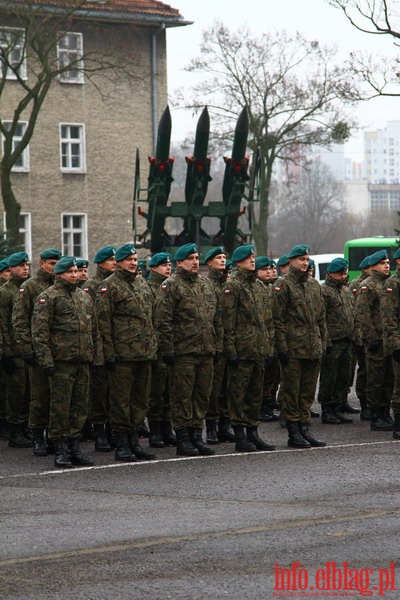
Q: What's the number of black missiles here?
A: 3